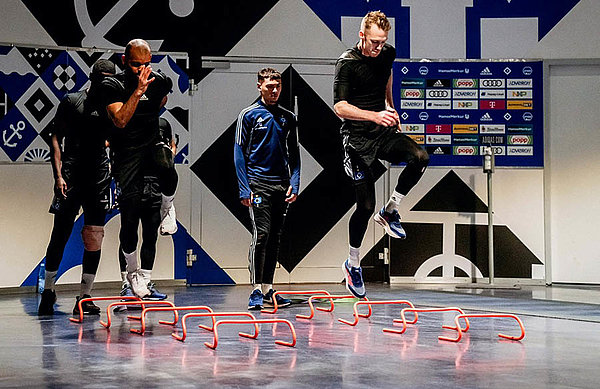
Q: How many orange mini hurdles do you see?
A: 10